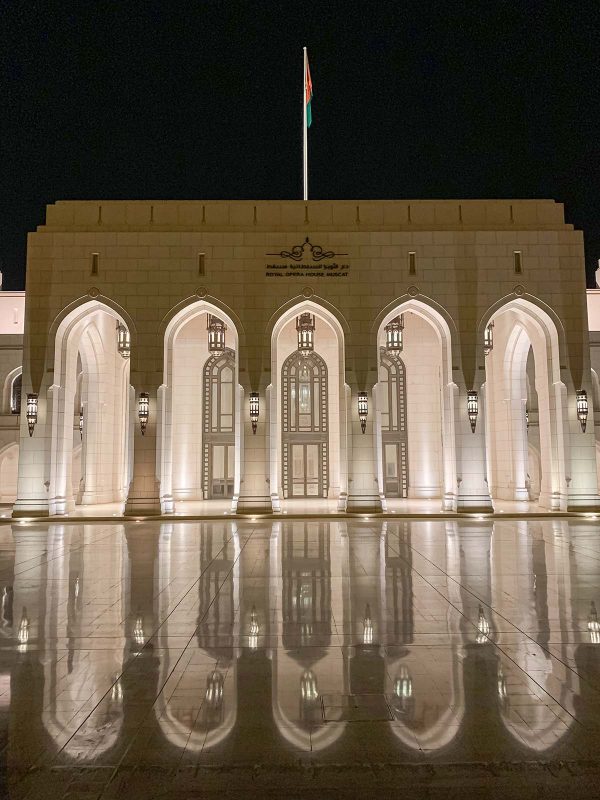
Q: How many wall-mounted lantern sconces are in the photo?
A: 6